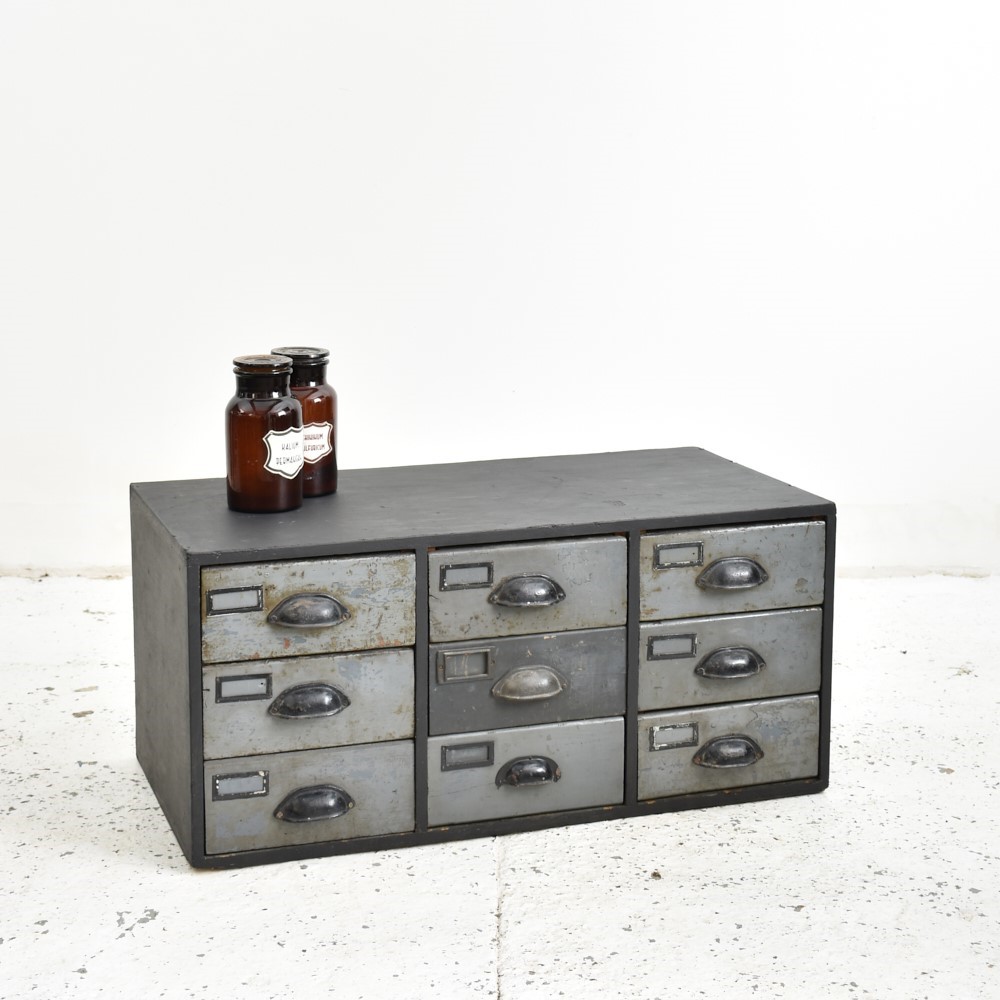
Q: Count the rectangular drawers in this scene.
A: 9